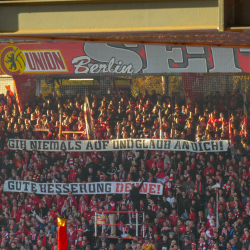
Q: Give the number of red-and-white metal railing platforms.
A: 1